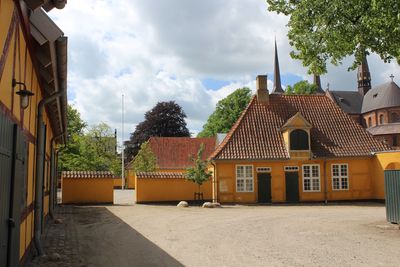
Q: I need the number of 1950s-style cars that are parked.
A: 0